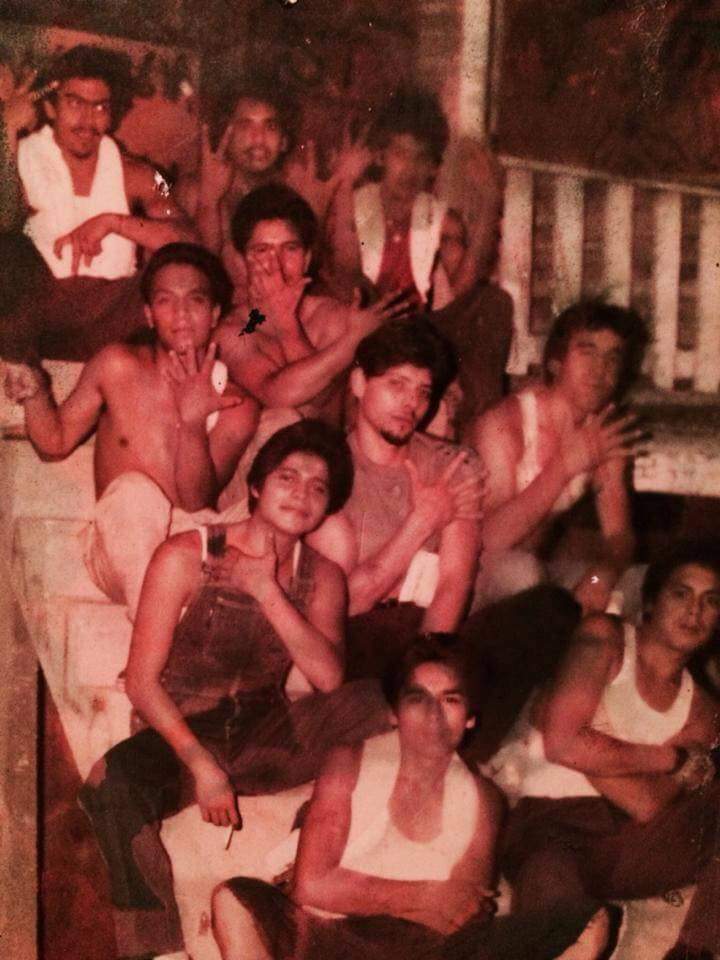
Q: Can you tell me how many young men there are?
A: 10